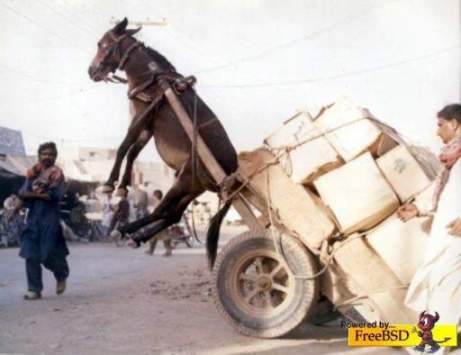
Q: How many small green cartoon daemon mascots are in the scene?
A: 0